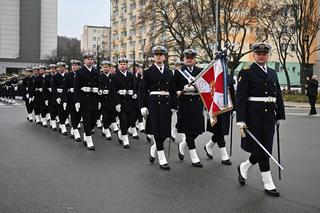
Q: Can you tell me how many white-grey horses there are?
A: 0